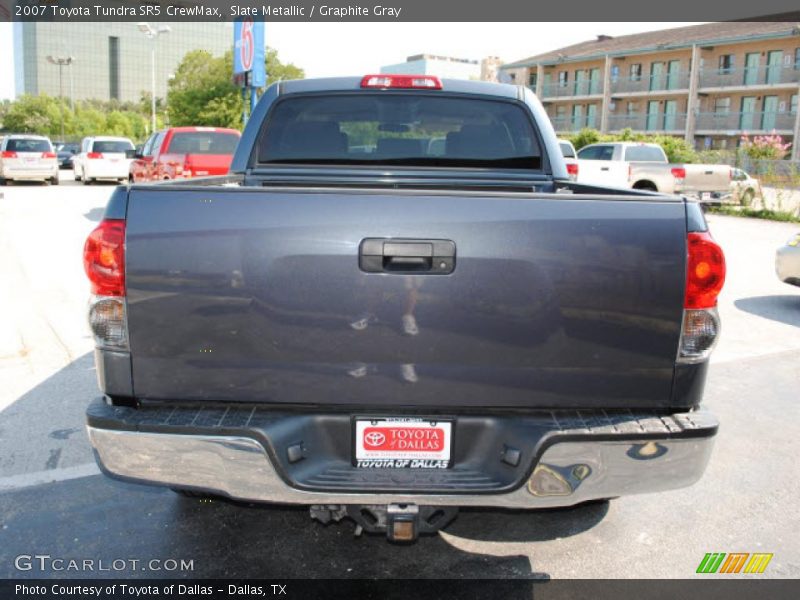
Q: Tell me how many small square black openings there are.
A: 2